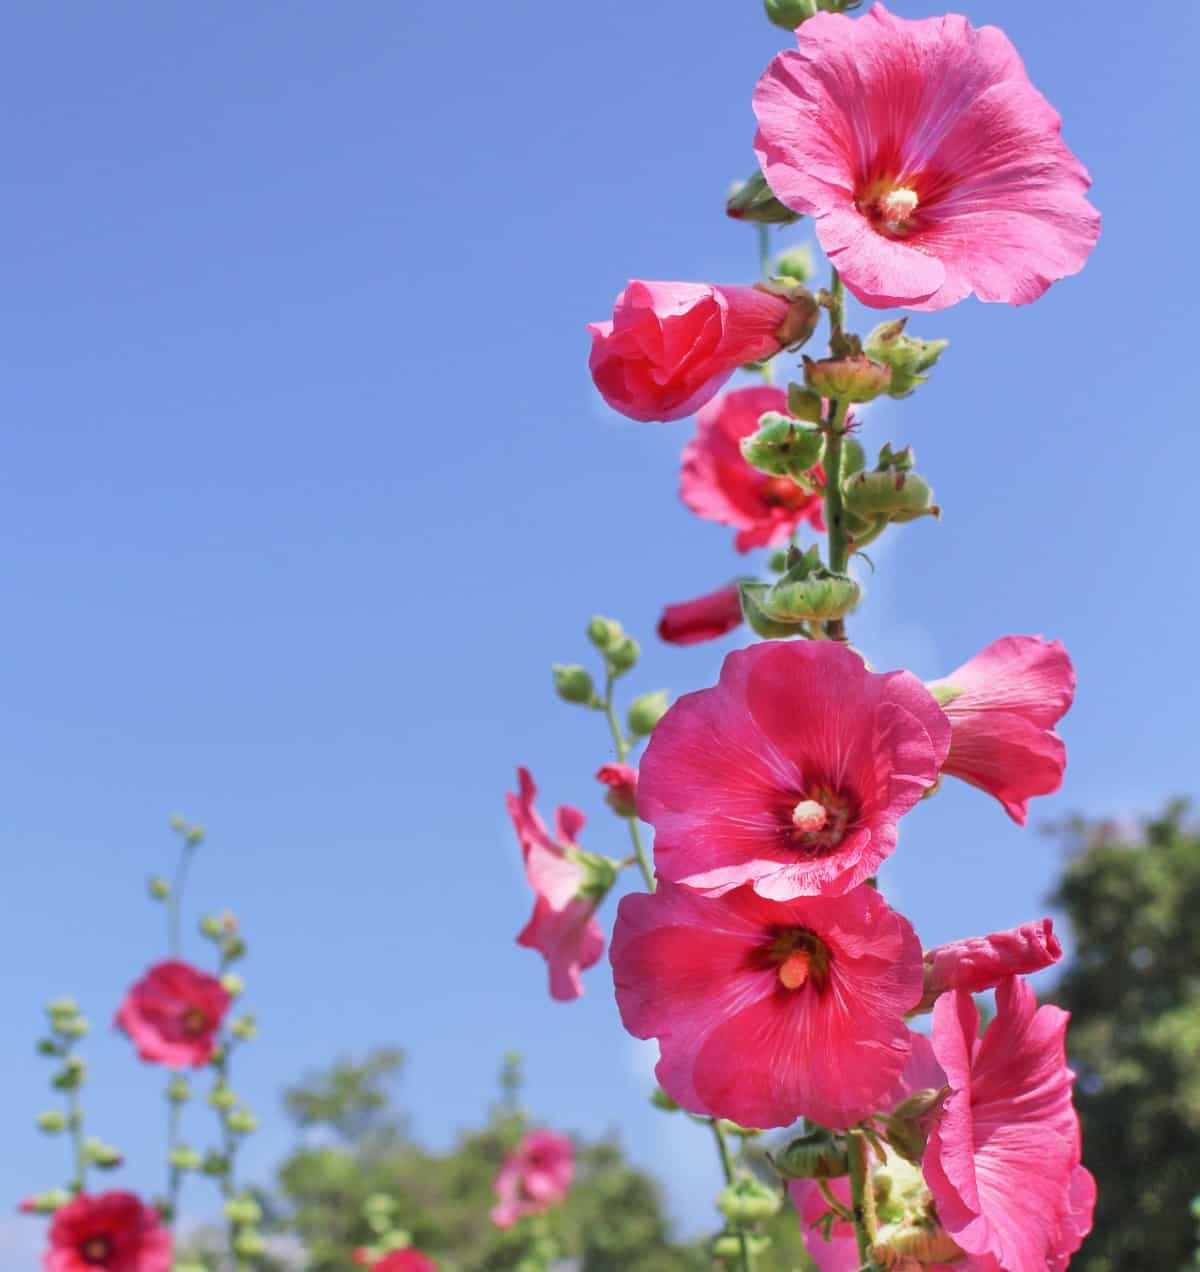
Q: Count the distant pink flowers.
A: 4